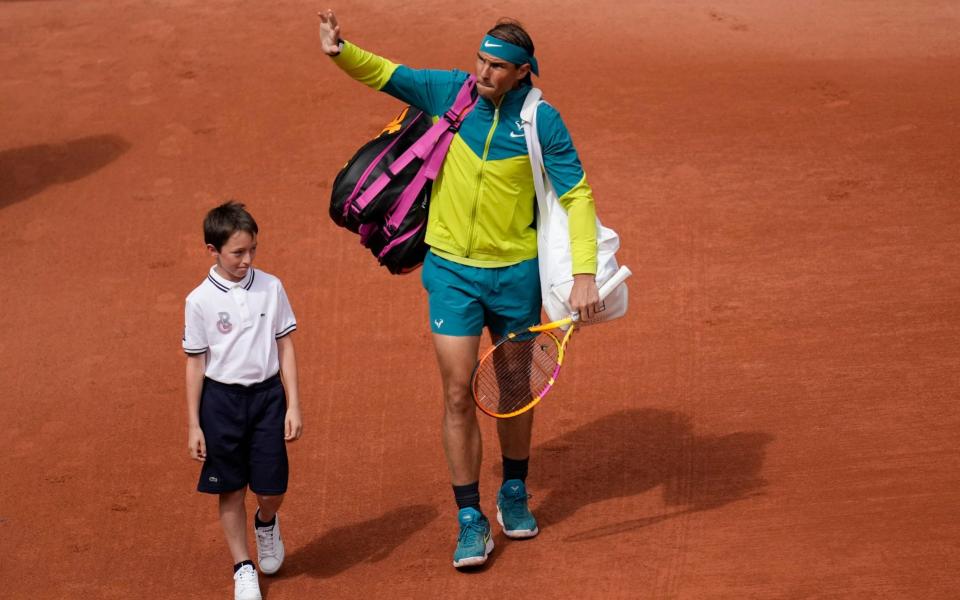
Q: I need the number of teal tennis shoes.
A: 2